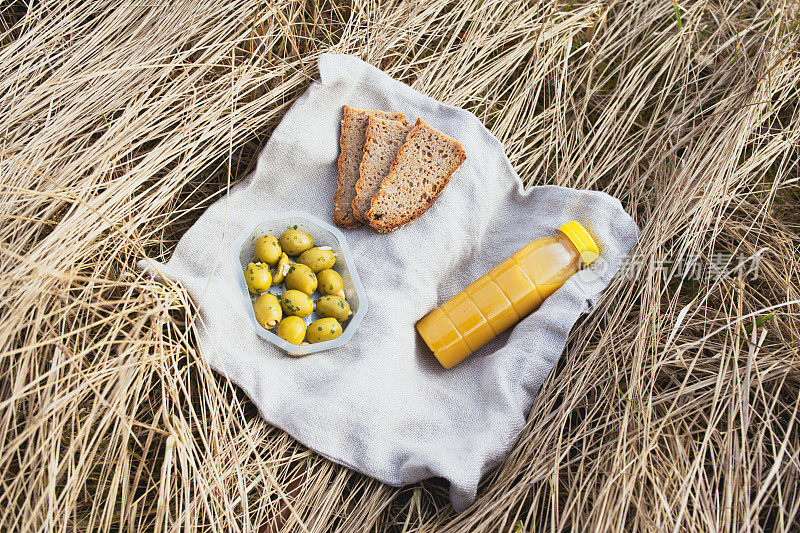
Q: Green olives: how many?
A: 11